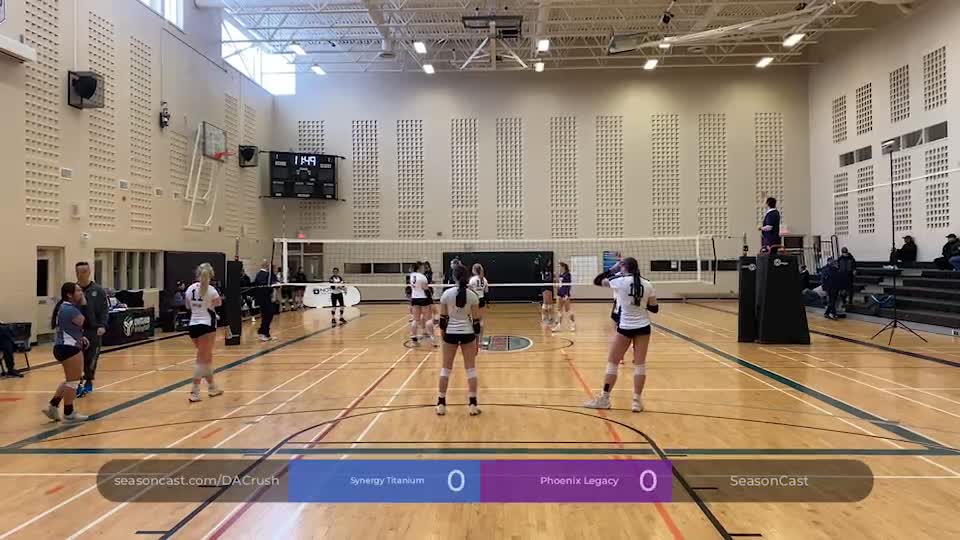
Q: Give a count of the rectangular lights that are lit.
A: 10